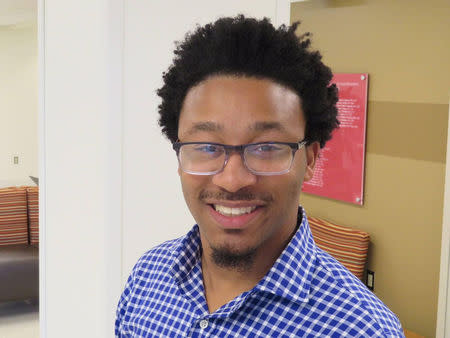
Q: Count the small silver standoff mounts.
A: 2